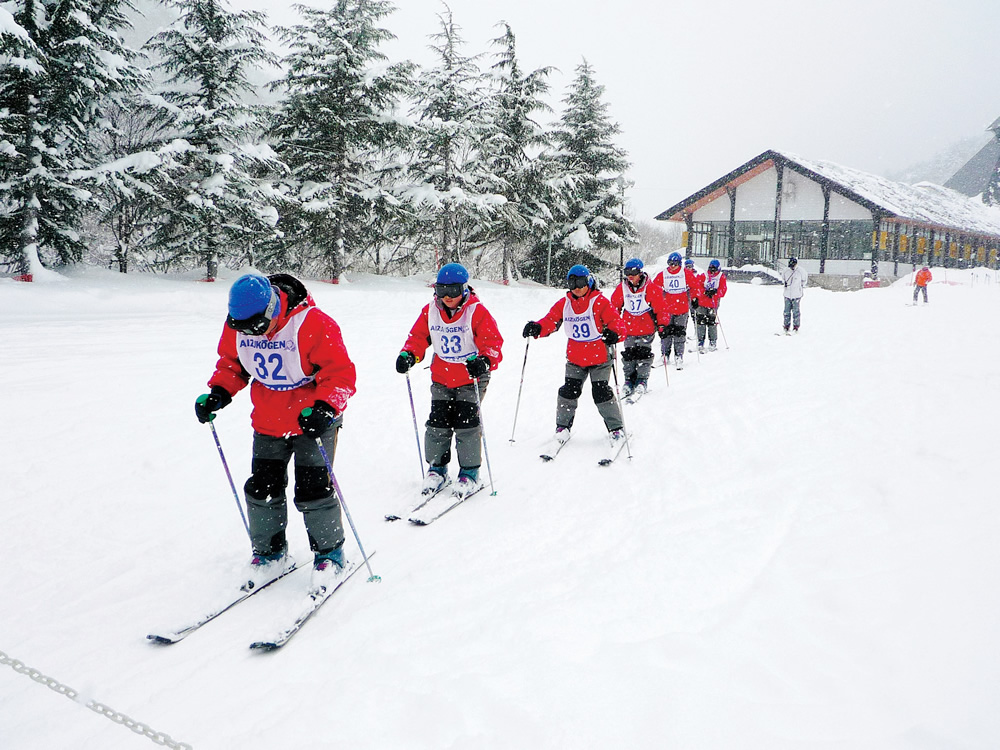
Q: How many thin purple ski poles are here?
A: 4